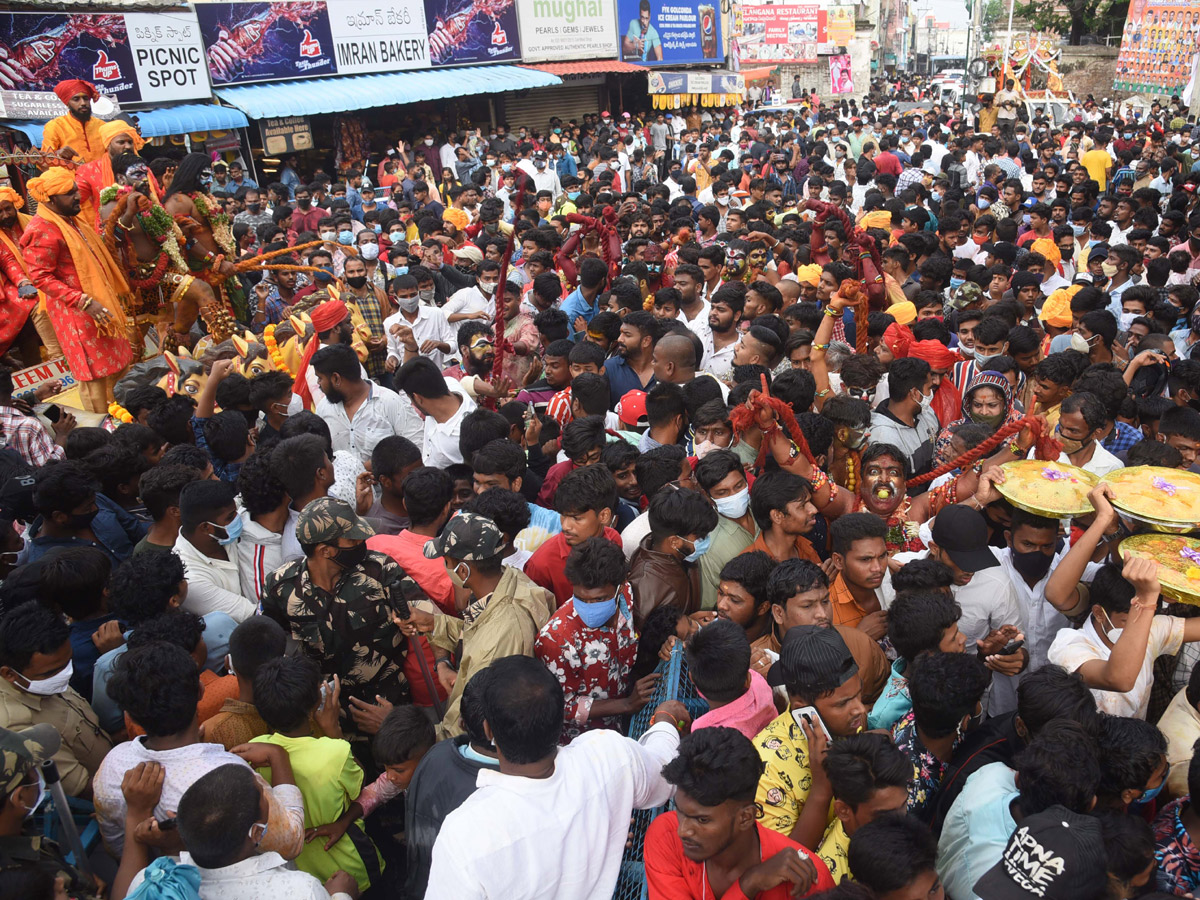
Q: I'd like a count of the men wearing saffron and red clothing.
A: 4